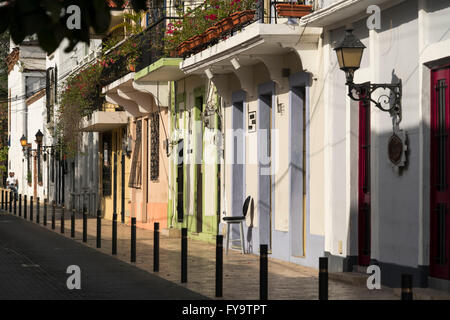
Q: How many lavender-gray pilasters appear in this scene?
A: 3